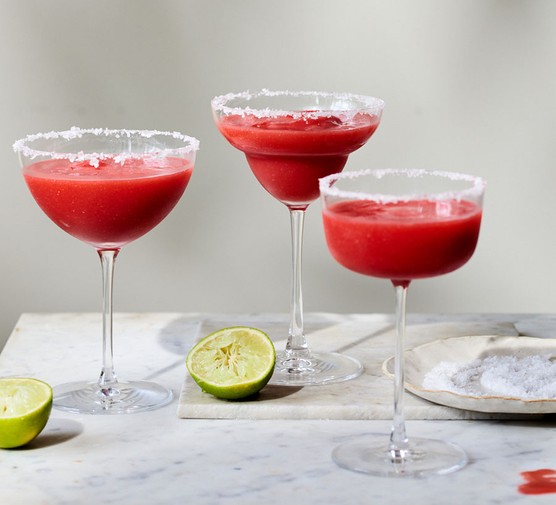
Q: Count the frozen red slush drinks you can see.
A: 3